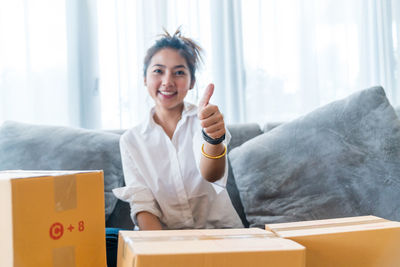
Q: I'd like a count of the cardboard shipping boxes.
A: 3